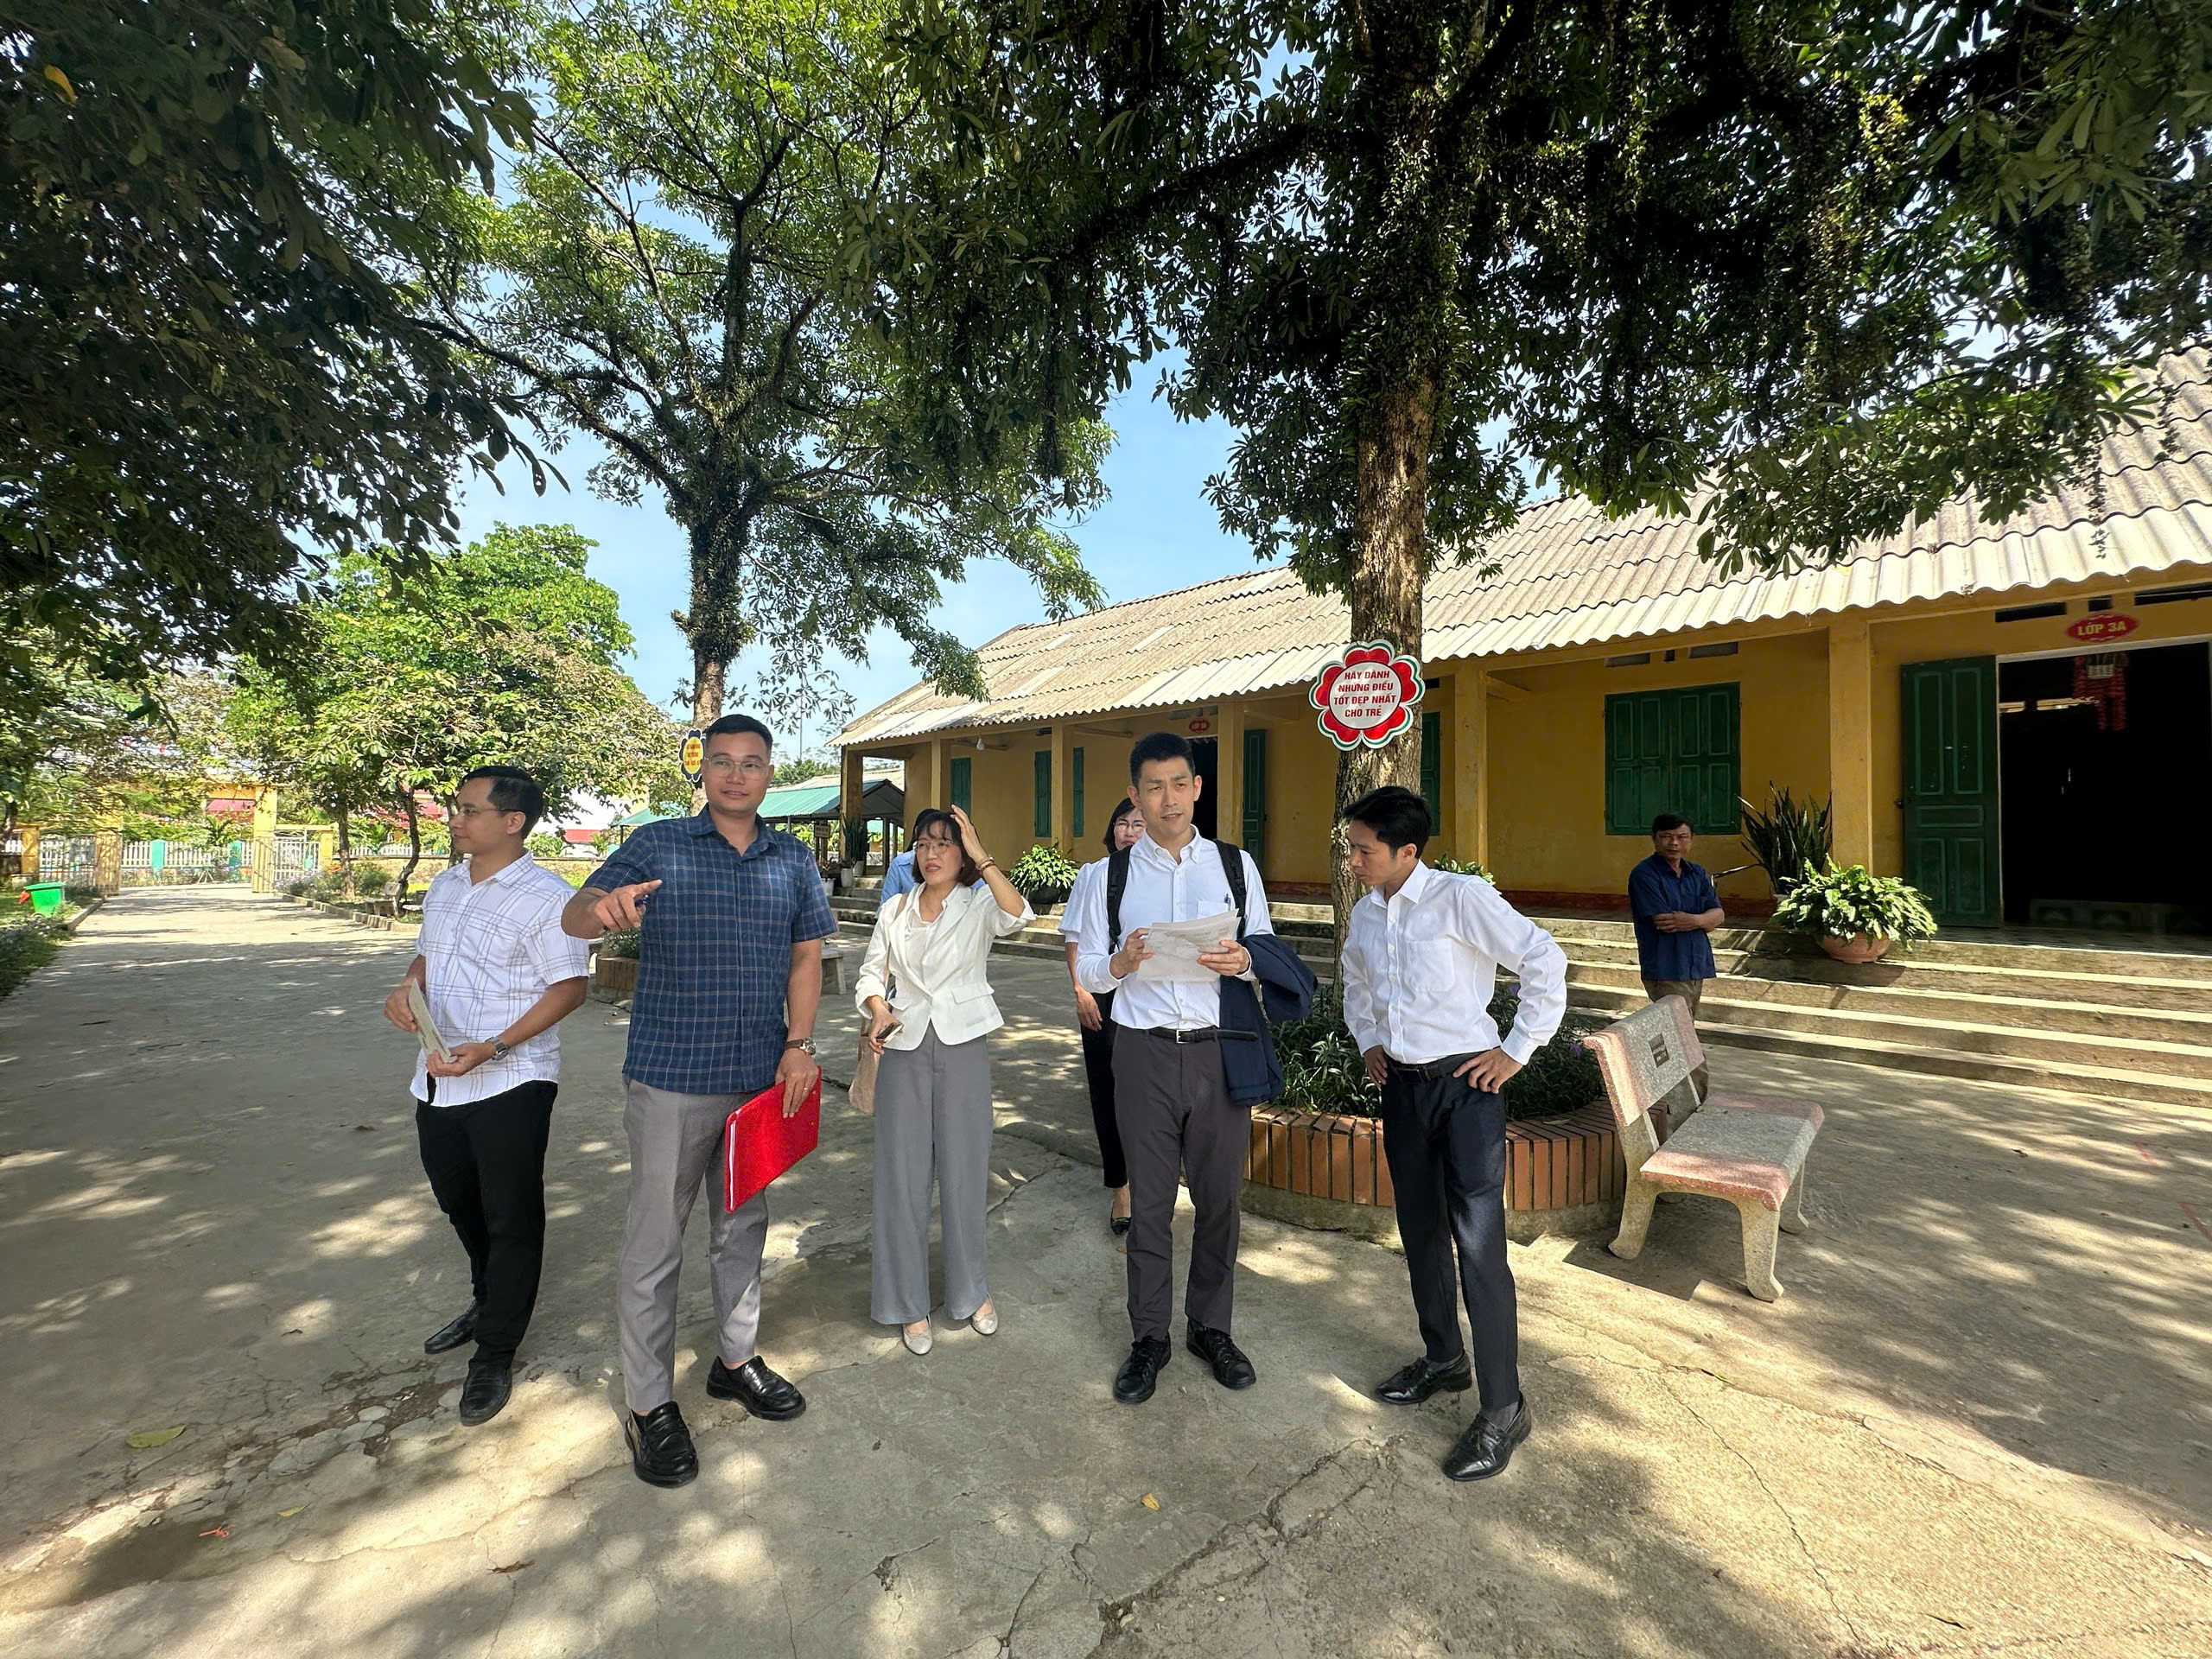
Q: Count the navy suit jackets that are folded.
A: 1